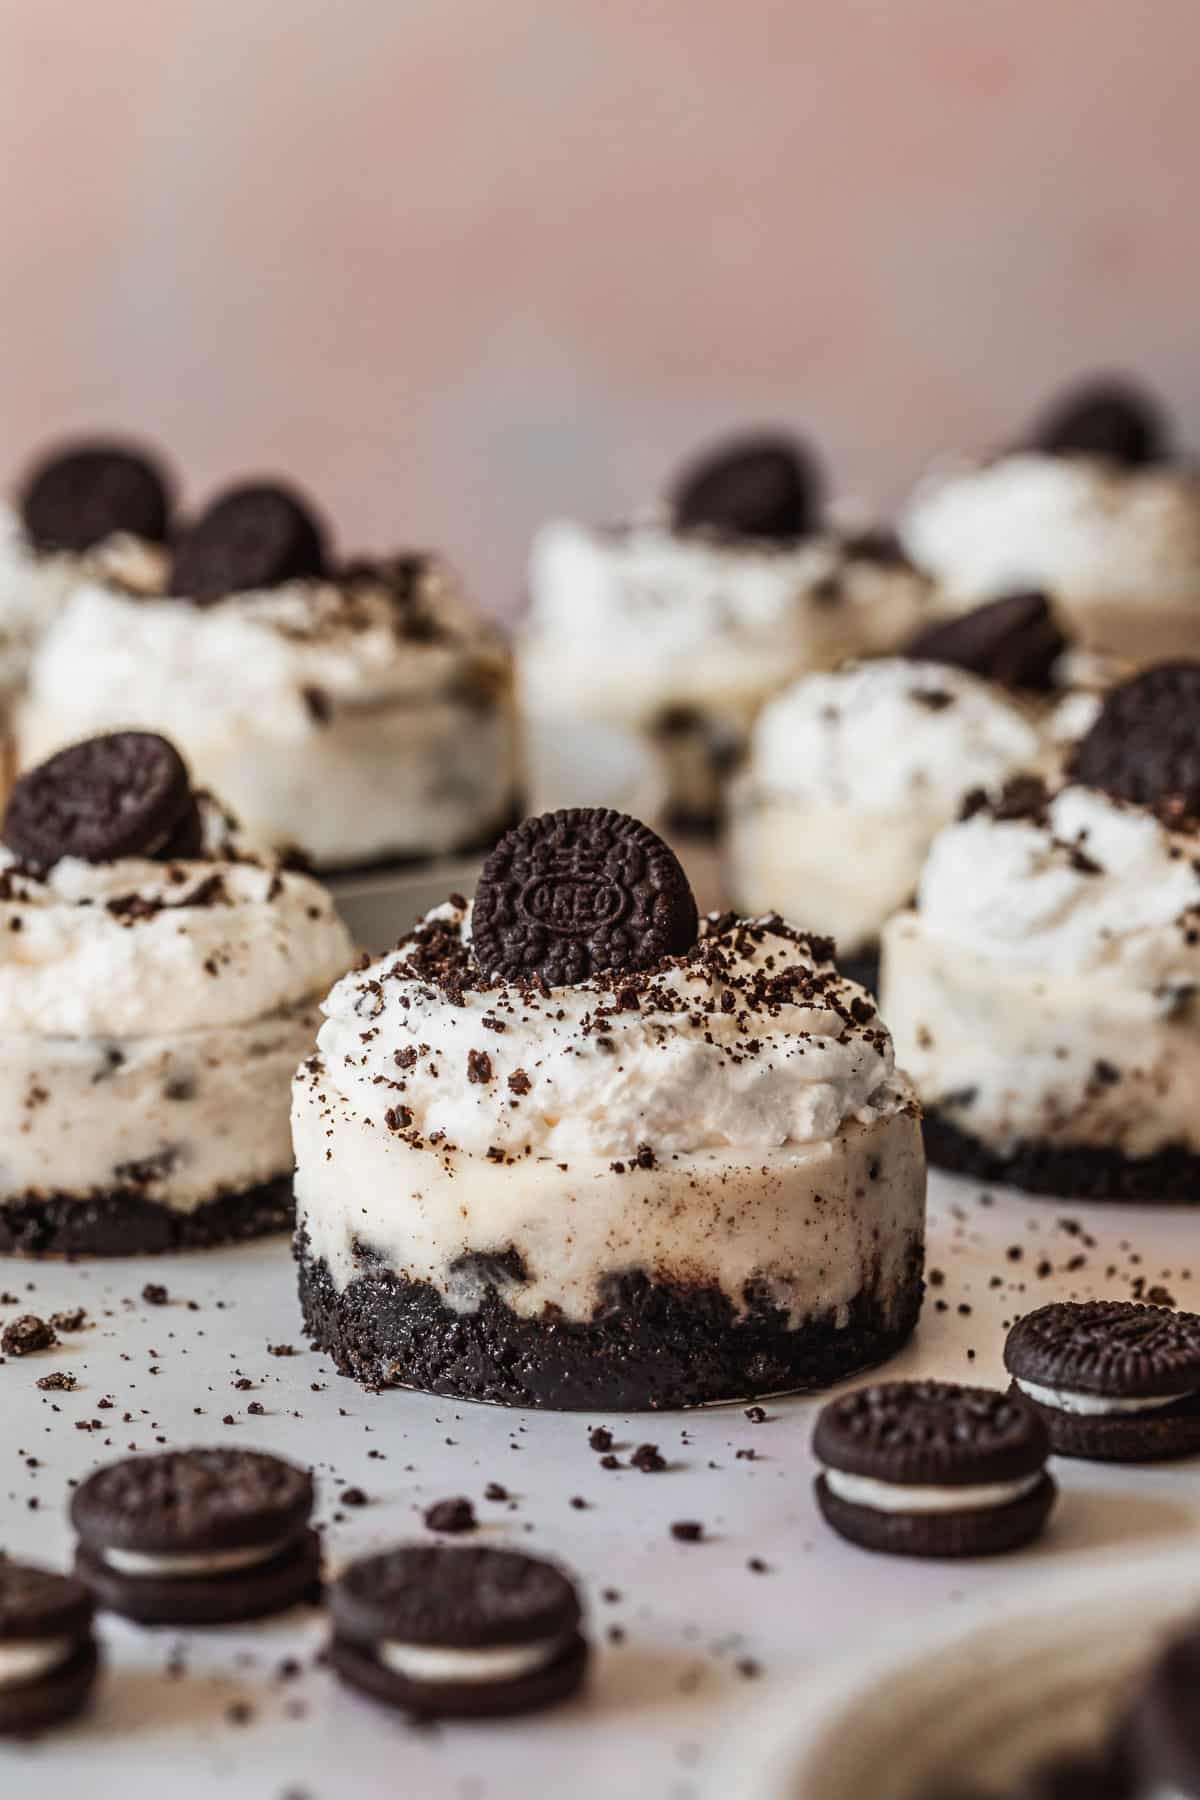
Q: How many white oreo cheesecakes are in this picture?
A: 8